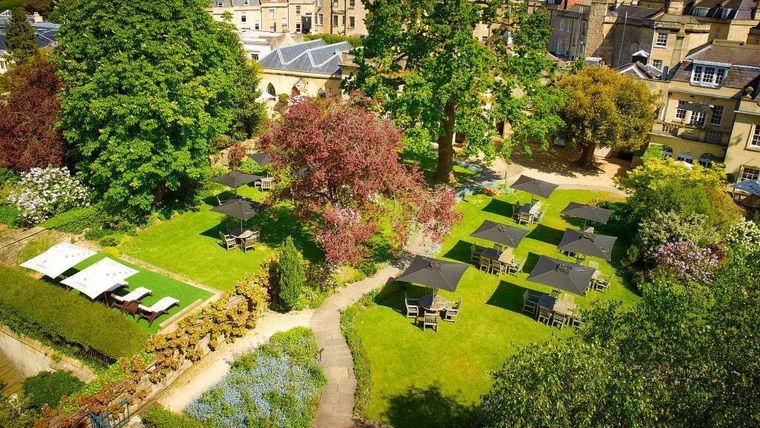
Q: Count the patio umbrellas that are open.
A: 12